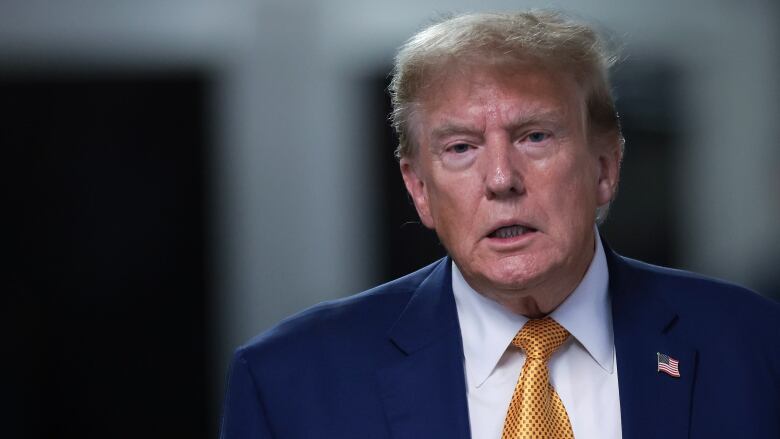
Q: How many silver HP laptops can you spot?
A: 0